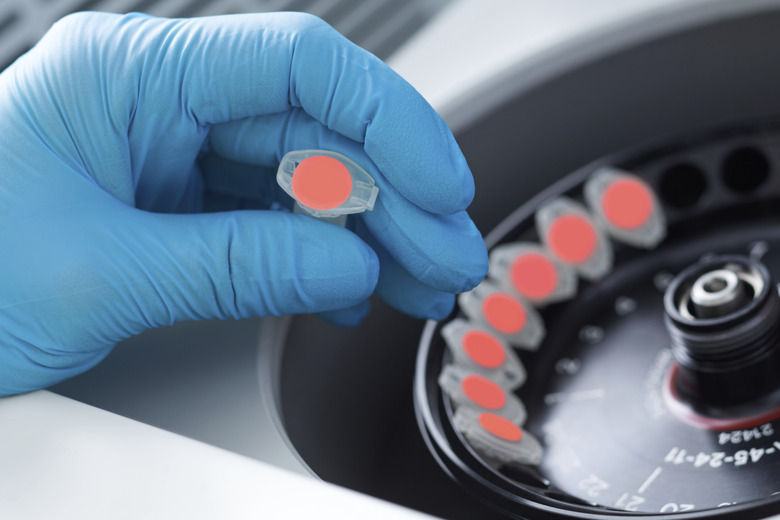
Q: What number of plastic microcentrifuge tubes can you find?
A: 8